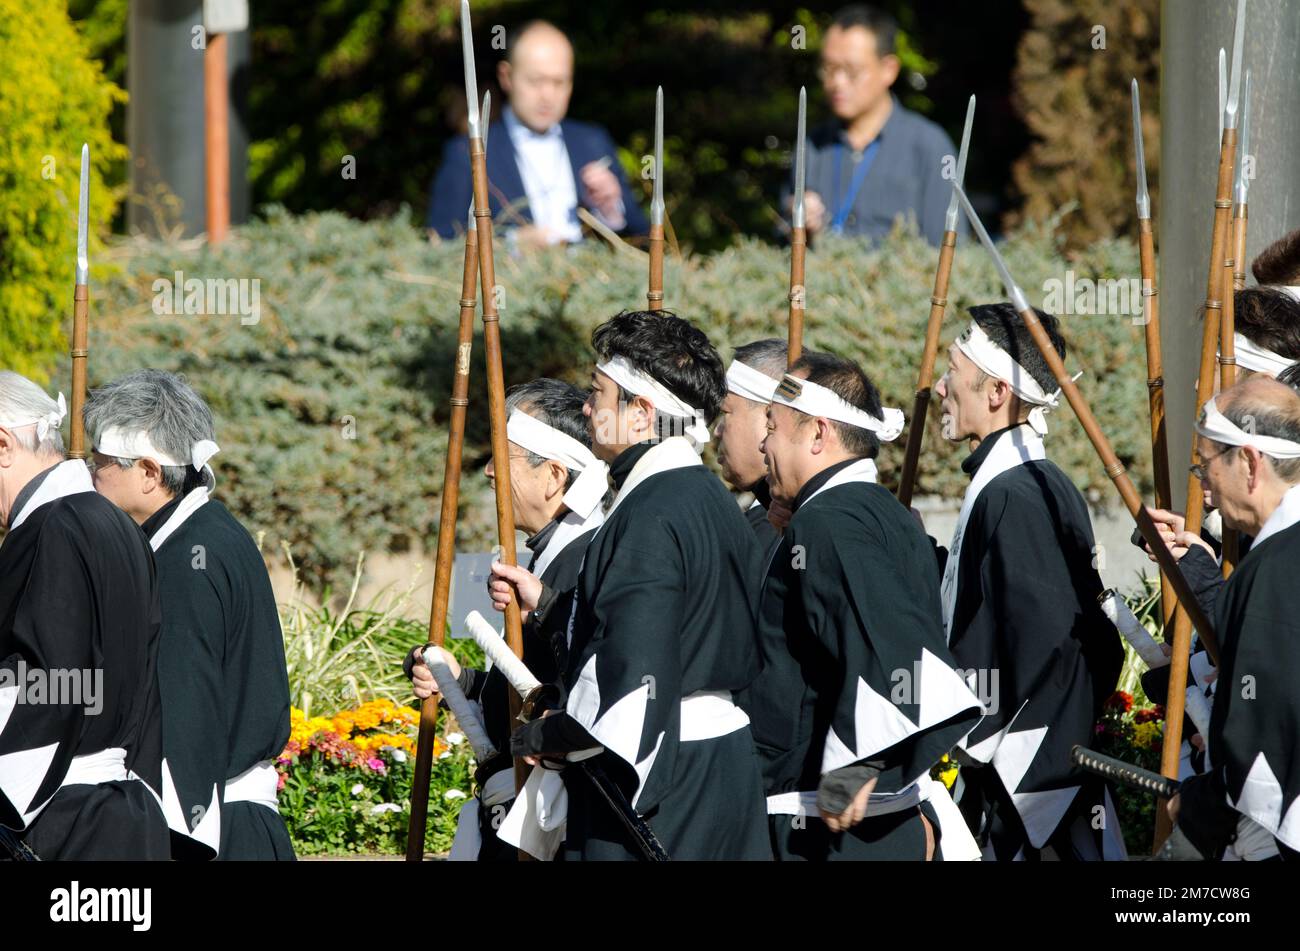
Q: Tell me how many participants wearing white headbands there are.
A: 10